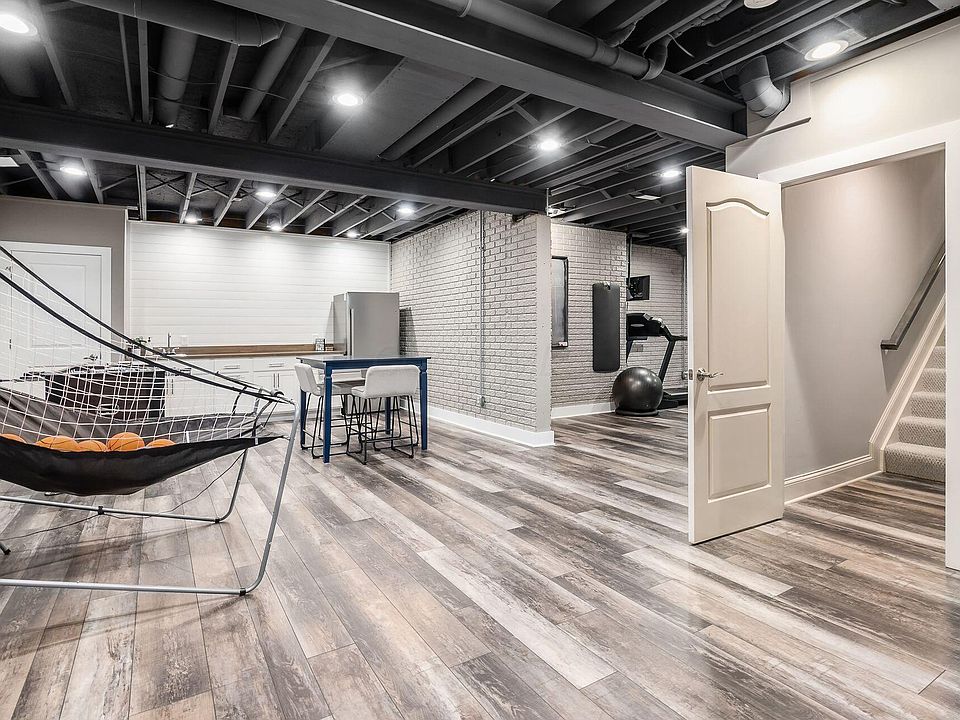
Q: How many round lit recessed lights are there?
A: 12